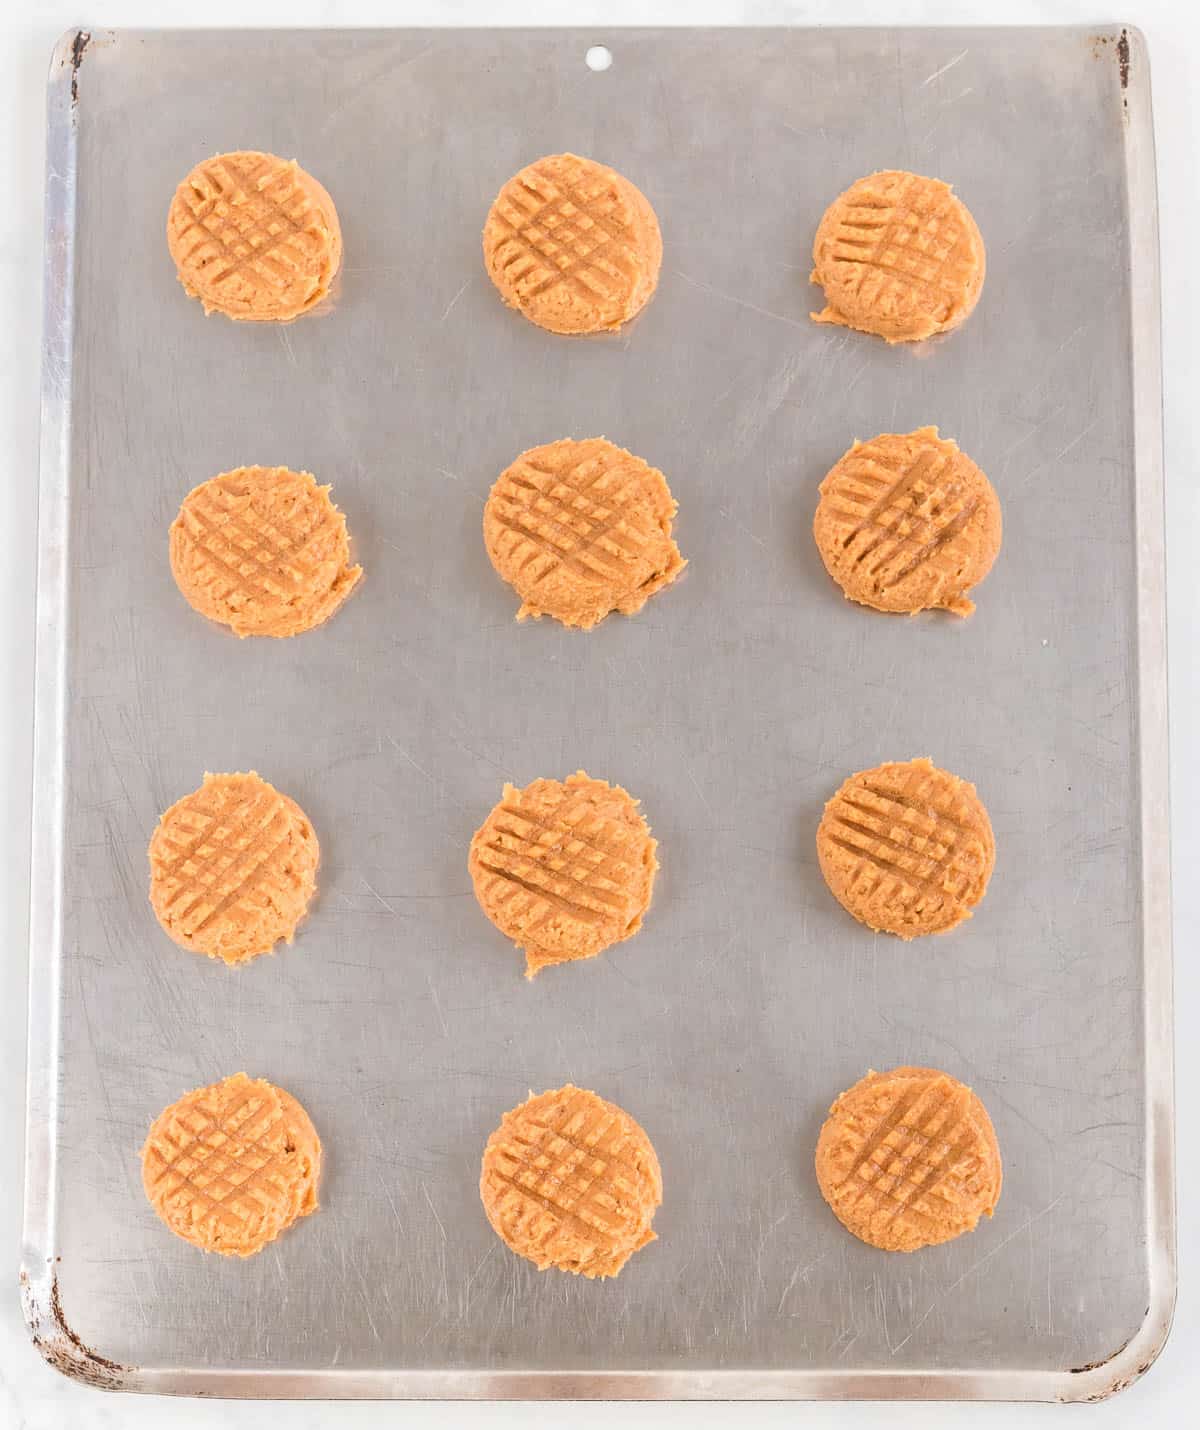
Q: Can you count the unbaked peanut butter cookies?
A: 12